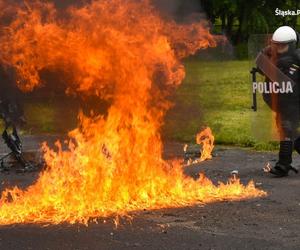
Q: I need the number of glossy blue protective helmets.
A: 0